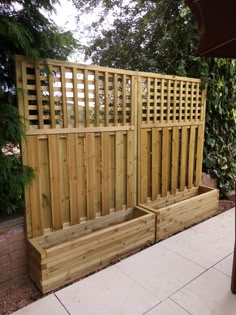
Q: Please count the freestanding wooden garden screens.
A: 2